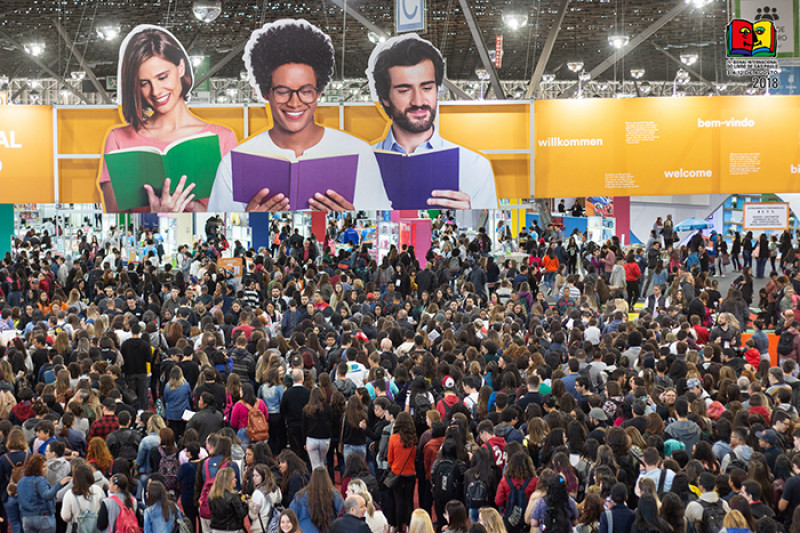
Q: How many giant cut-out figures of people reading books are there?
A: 3